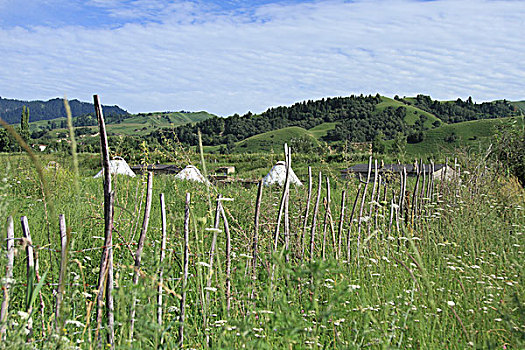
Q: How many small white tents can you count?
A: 3